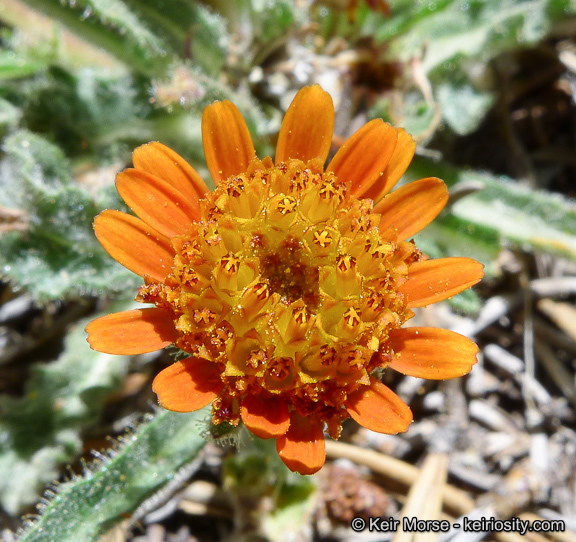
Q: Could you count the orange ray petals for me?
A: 15